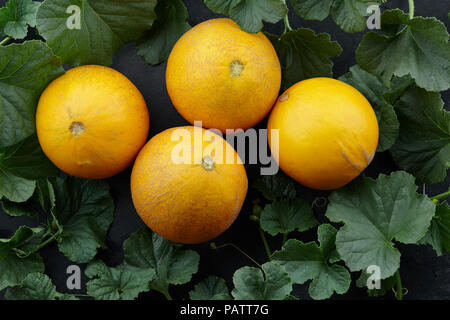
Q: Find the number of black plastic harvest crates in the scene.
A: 0